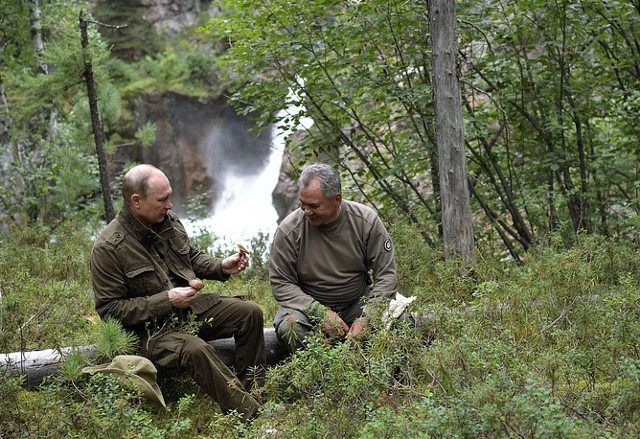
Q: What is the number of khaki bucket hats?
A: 1